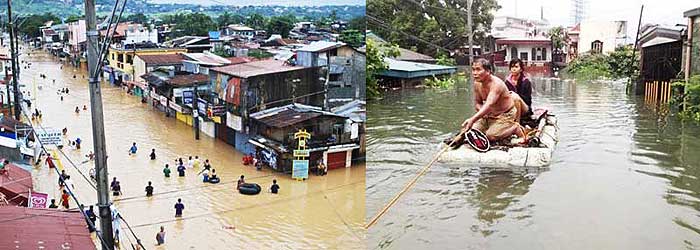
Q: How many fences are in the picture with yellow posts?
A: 1